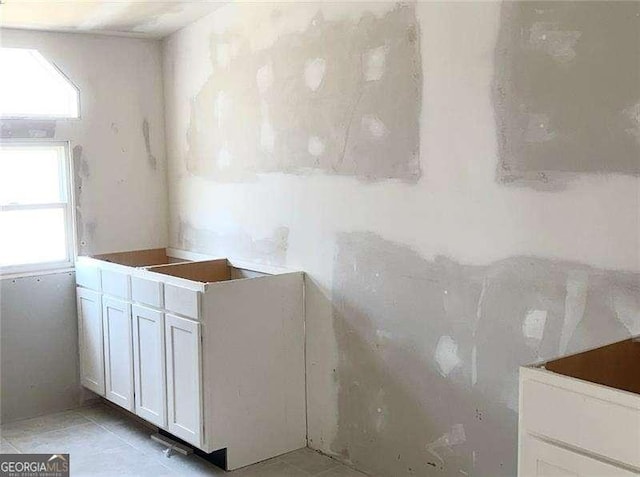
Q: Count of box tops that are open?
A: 3